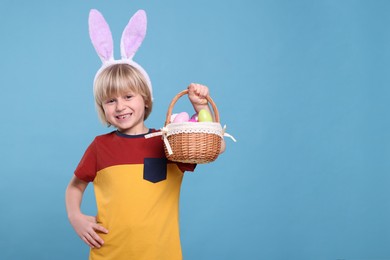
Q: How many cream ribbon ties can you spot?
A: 2